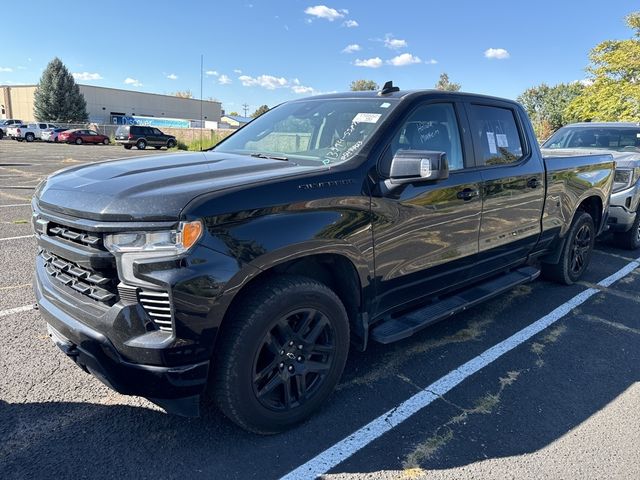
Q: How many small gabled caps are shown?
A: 0